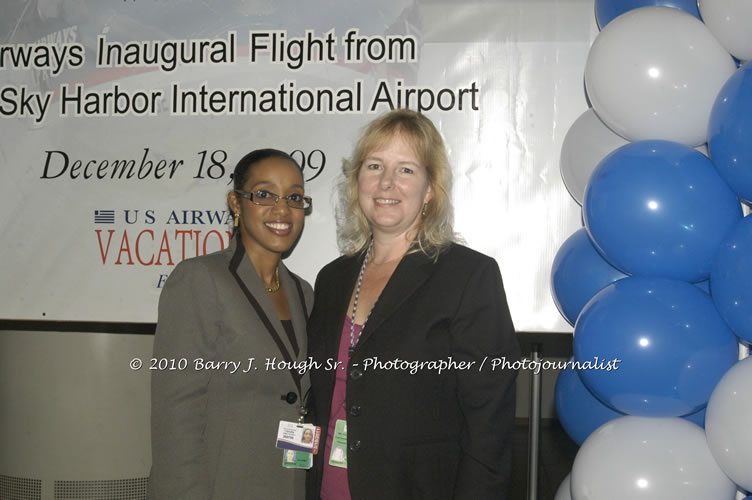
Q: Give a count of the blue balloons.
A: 7